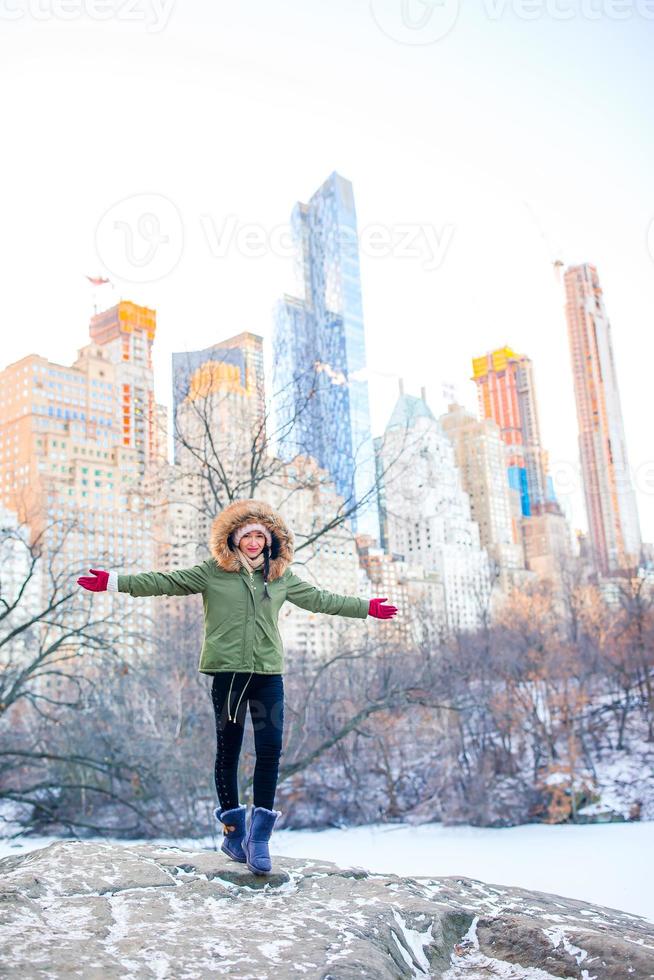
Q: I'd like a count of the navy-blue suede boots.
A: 2